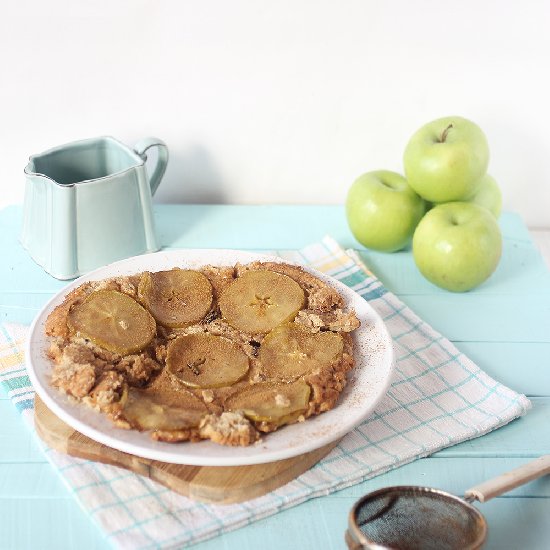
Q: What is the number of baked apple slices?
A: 7